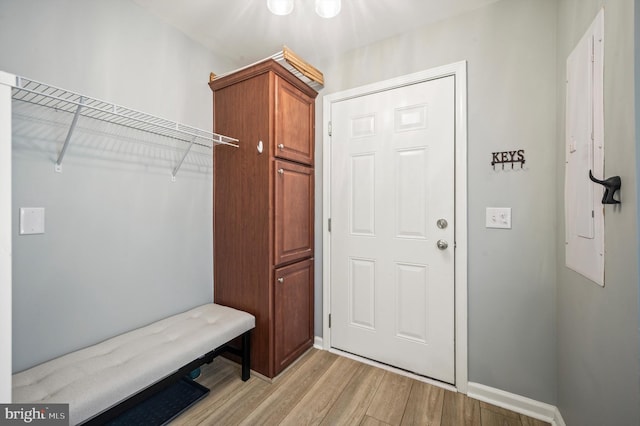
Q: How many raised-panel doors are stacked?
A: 3